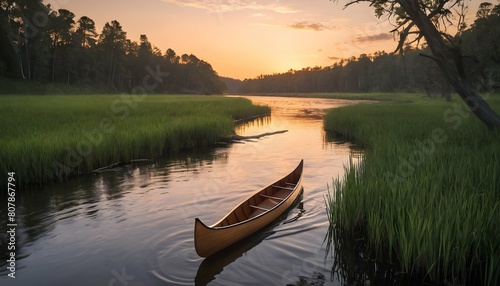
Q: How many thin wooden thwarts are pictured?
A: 4